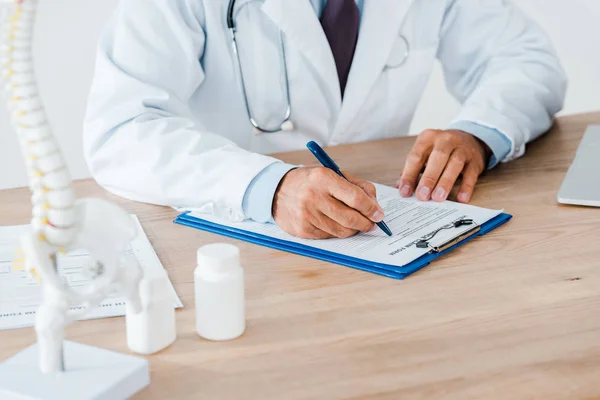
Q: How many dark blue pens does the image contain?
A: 1